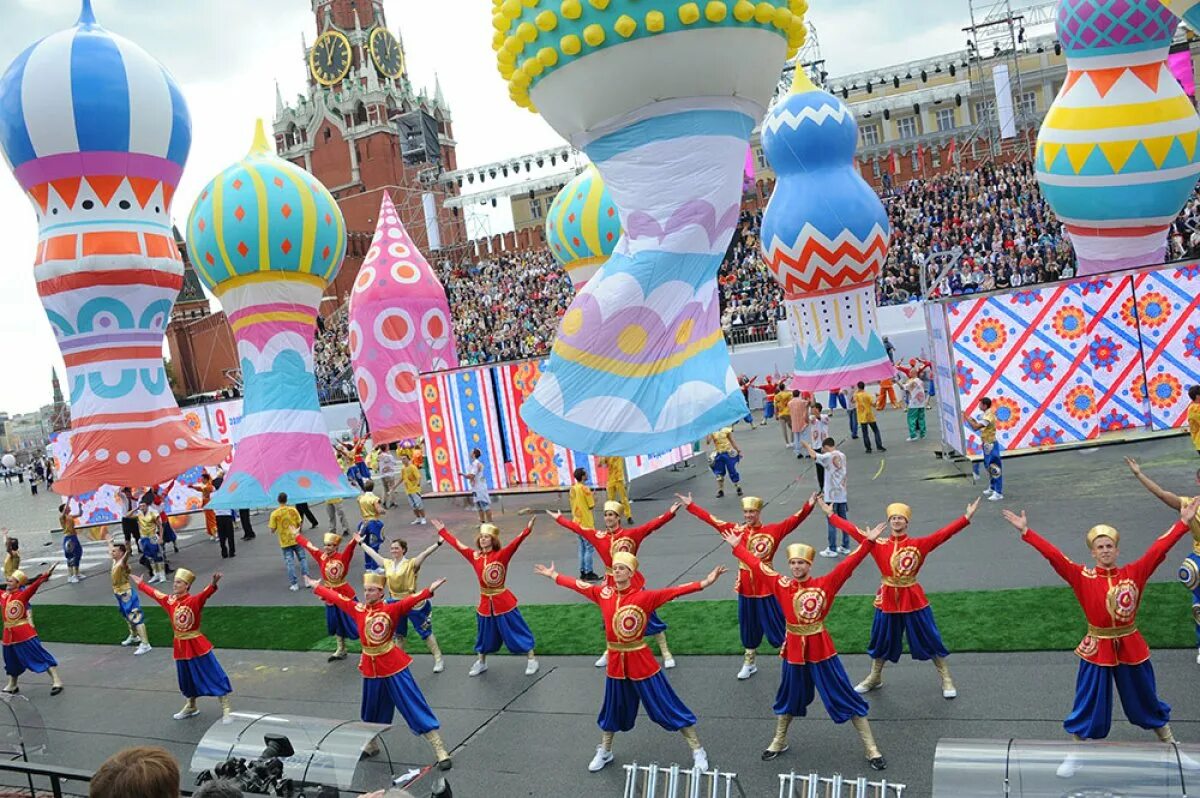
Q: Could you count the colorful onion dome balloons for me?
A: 7